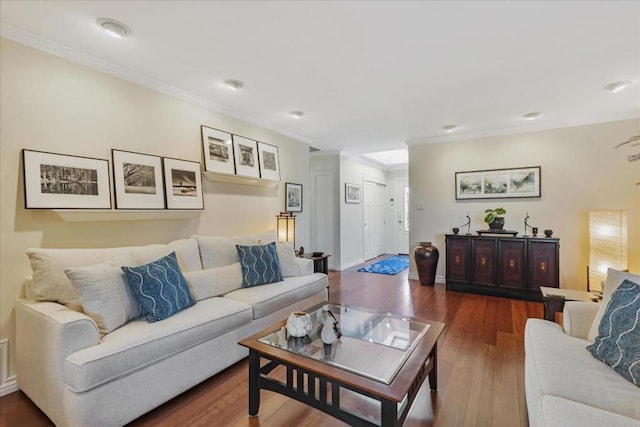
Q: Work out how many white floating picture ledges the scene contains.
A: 2